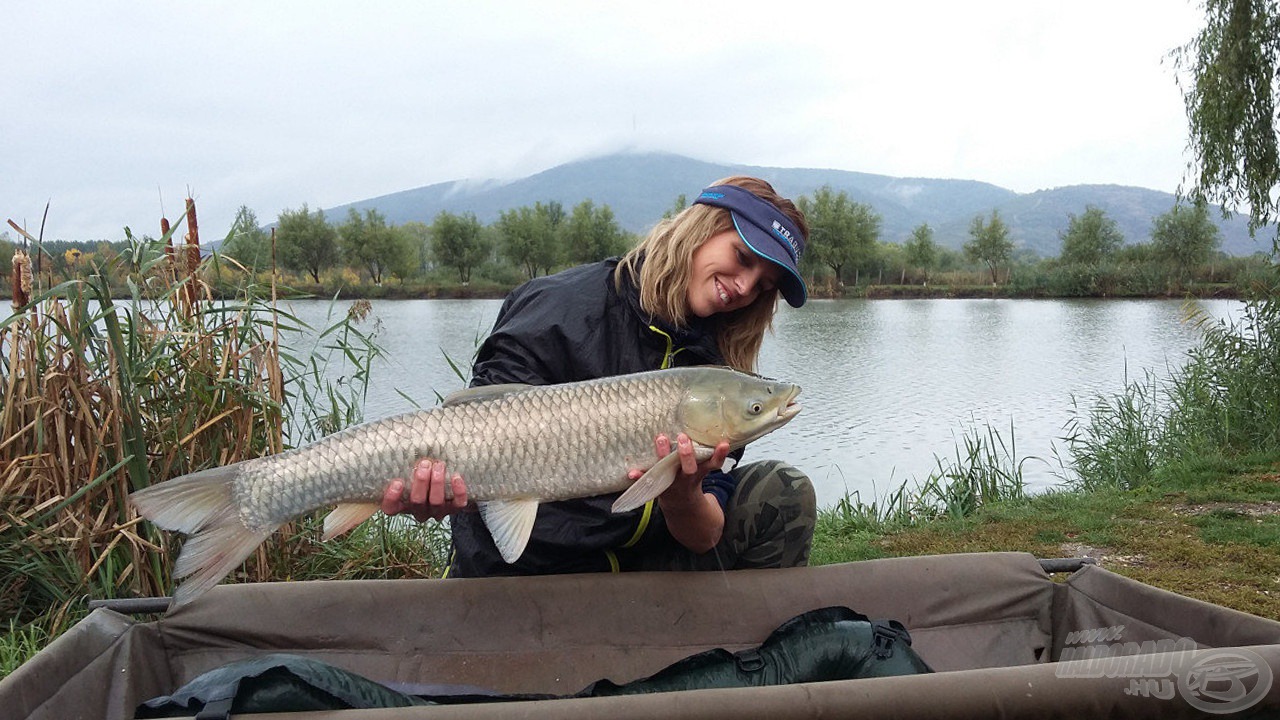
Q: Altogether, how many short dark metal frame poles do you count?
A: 2